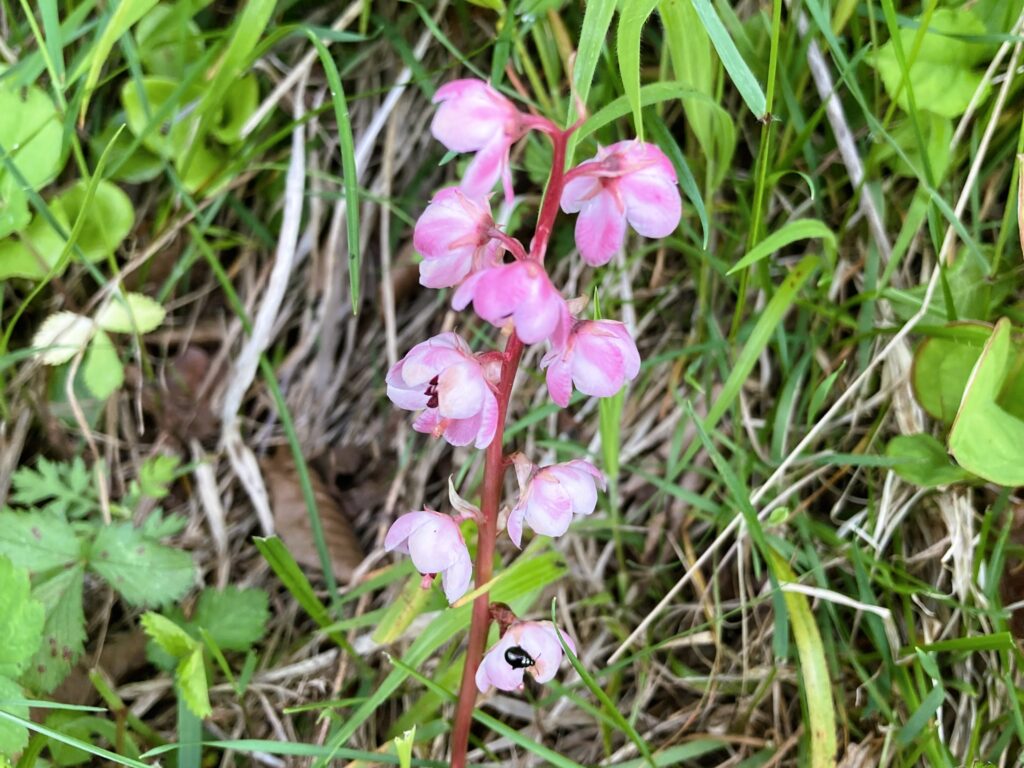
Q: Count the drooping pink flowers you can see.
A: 9